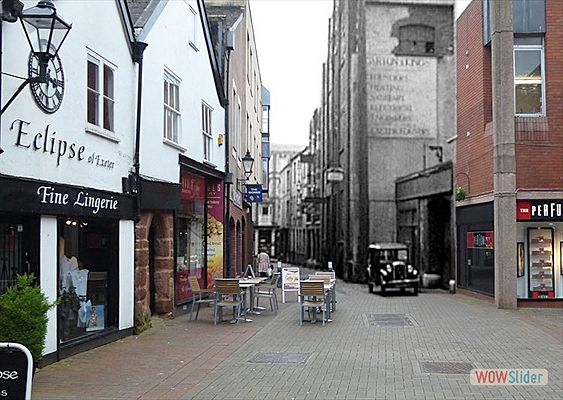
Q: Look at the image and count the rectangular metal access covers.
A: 3